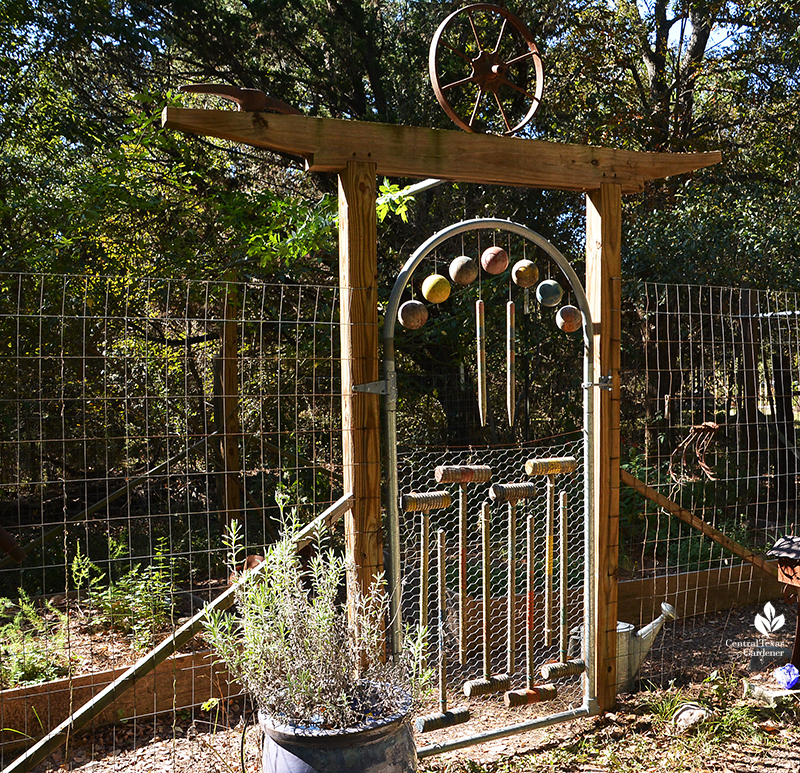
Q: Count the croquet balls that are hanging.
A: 7